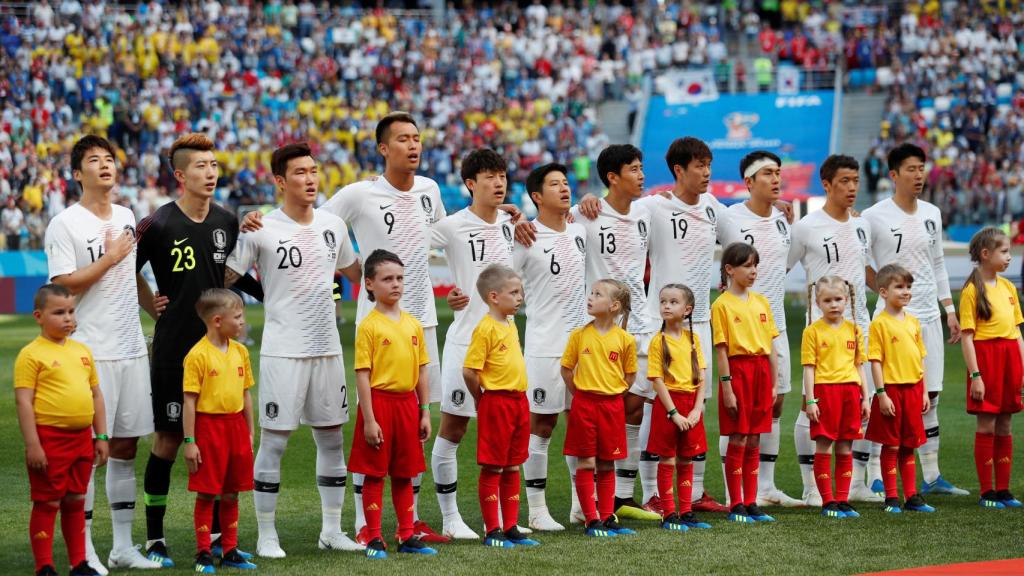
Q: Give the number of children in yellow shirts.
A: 10